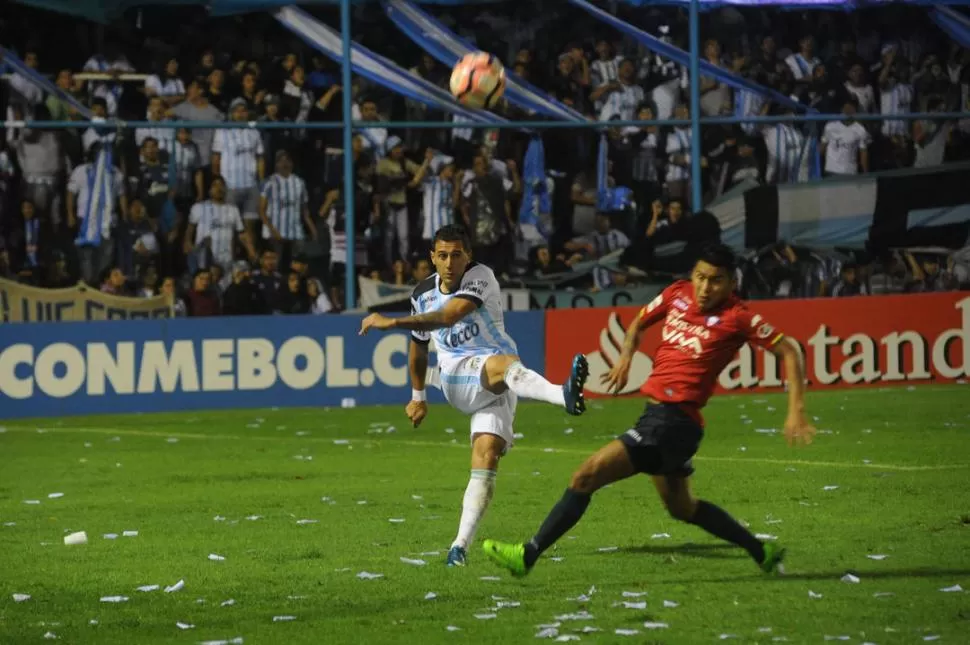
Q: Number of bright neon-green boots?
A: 2